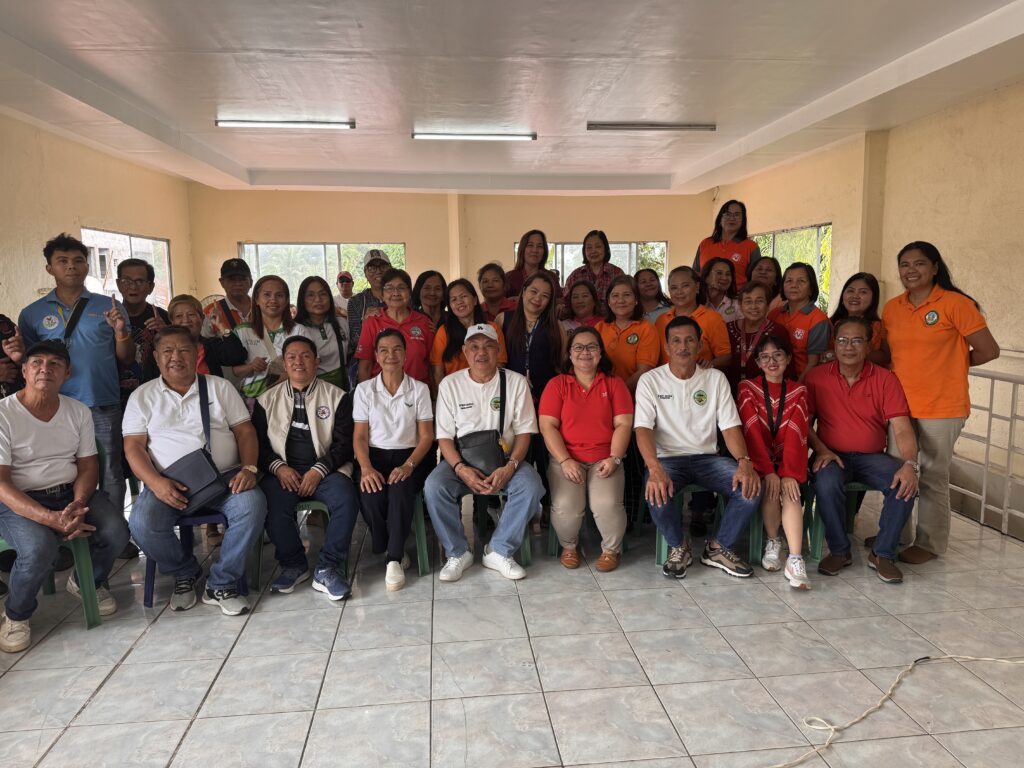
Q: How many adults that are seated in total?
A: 9